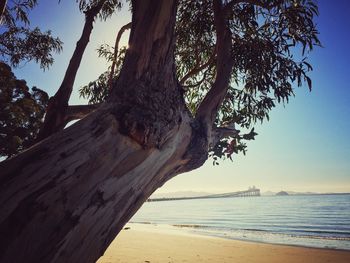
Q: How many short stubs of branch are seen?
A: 1